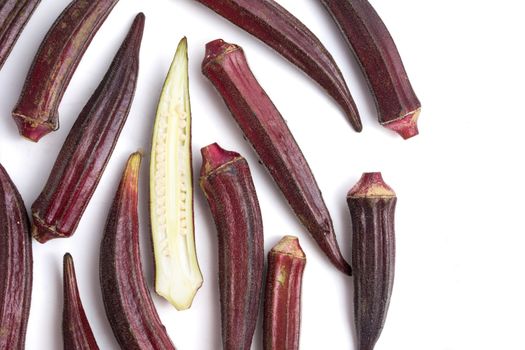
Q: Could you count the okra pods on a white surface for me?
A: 13